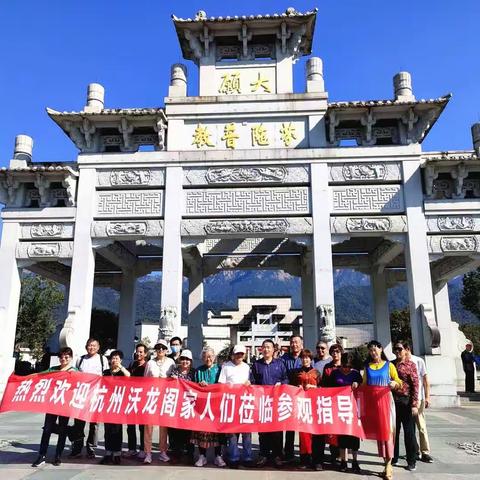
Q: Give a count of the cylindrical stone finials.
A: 6